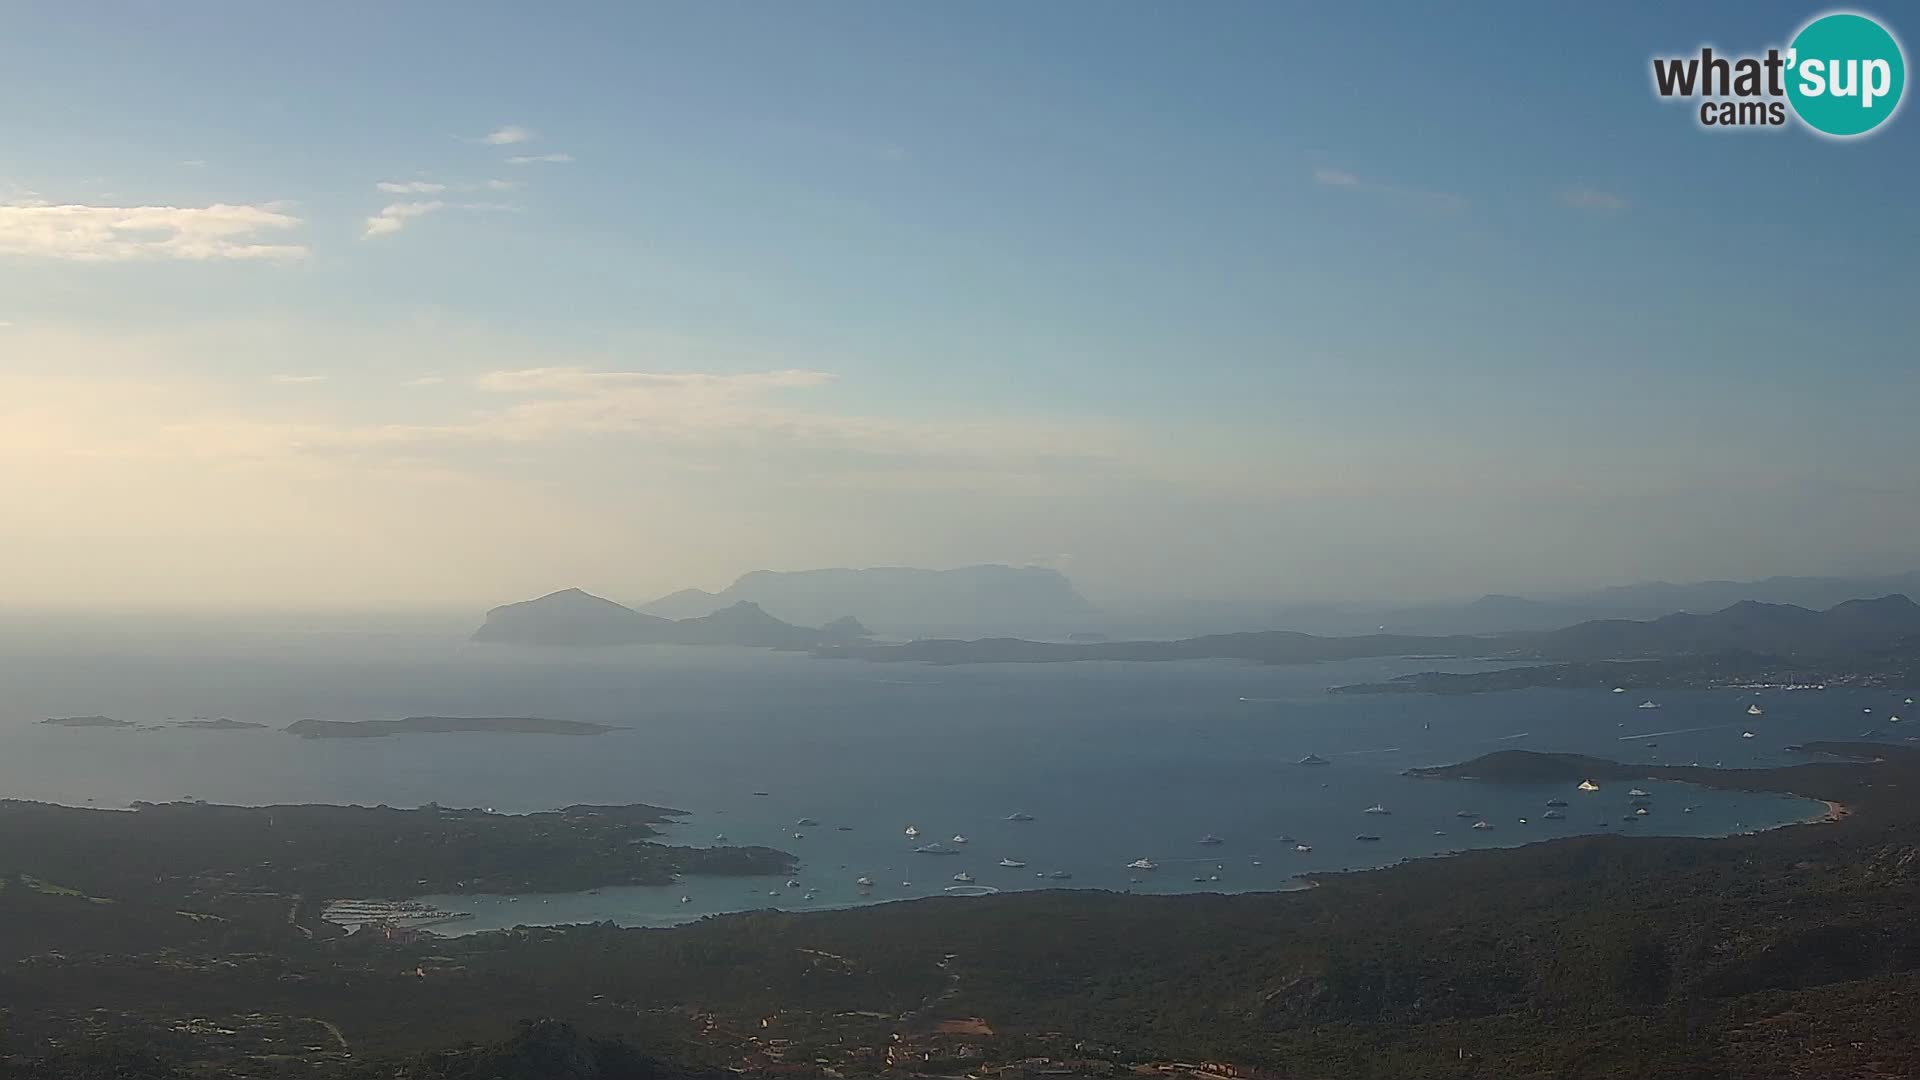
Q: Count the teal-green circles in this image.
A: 1